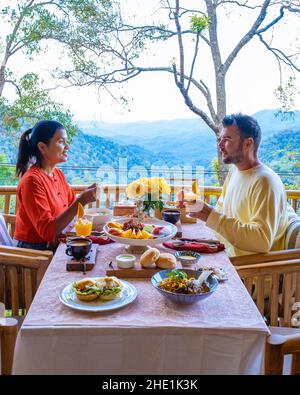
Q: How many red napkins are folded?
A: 2